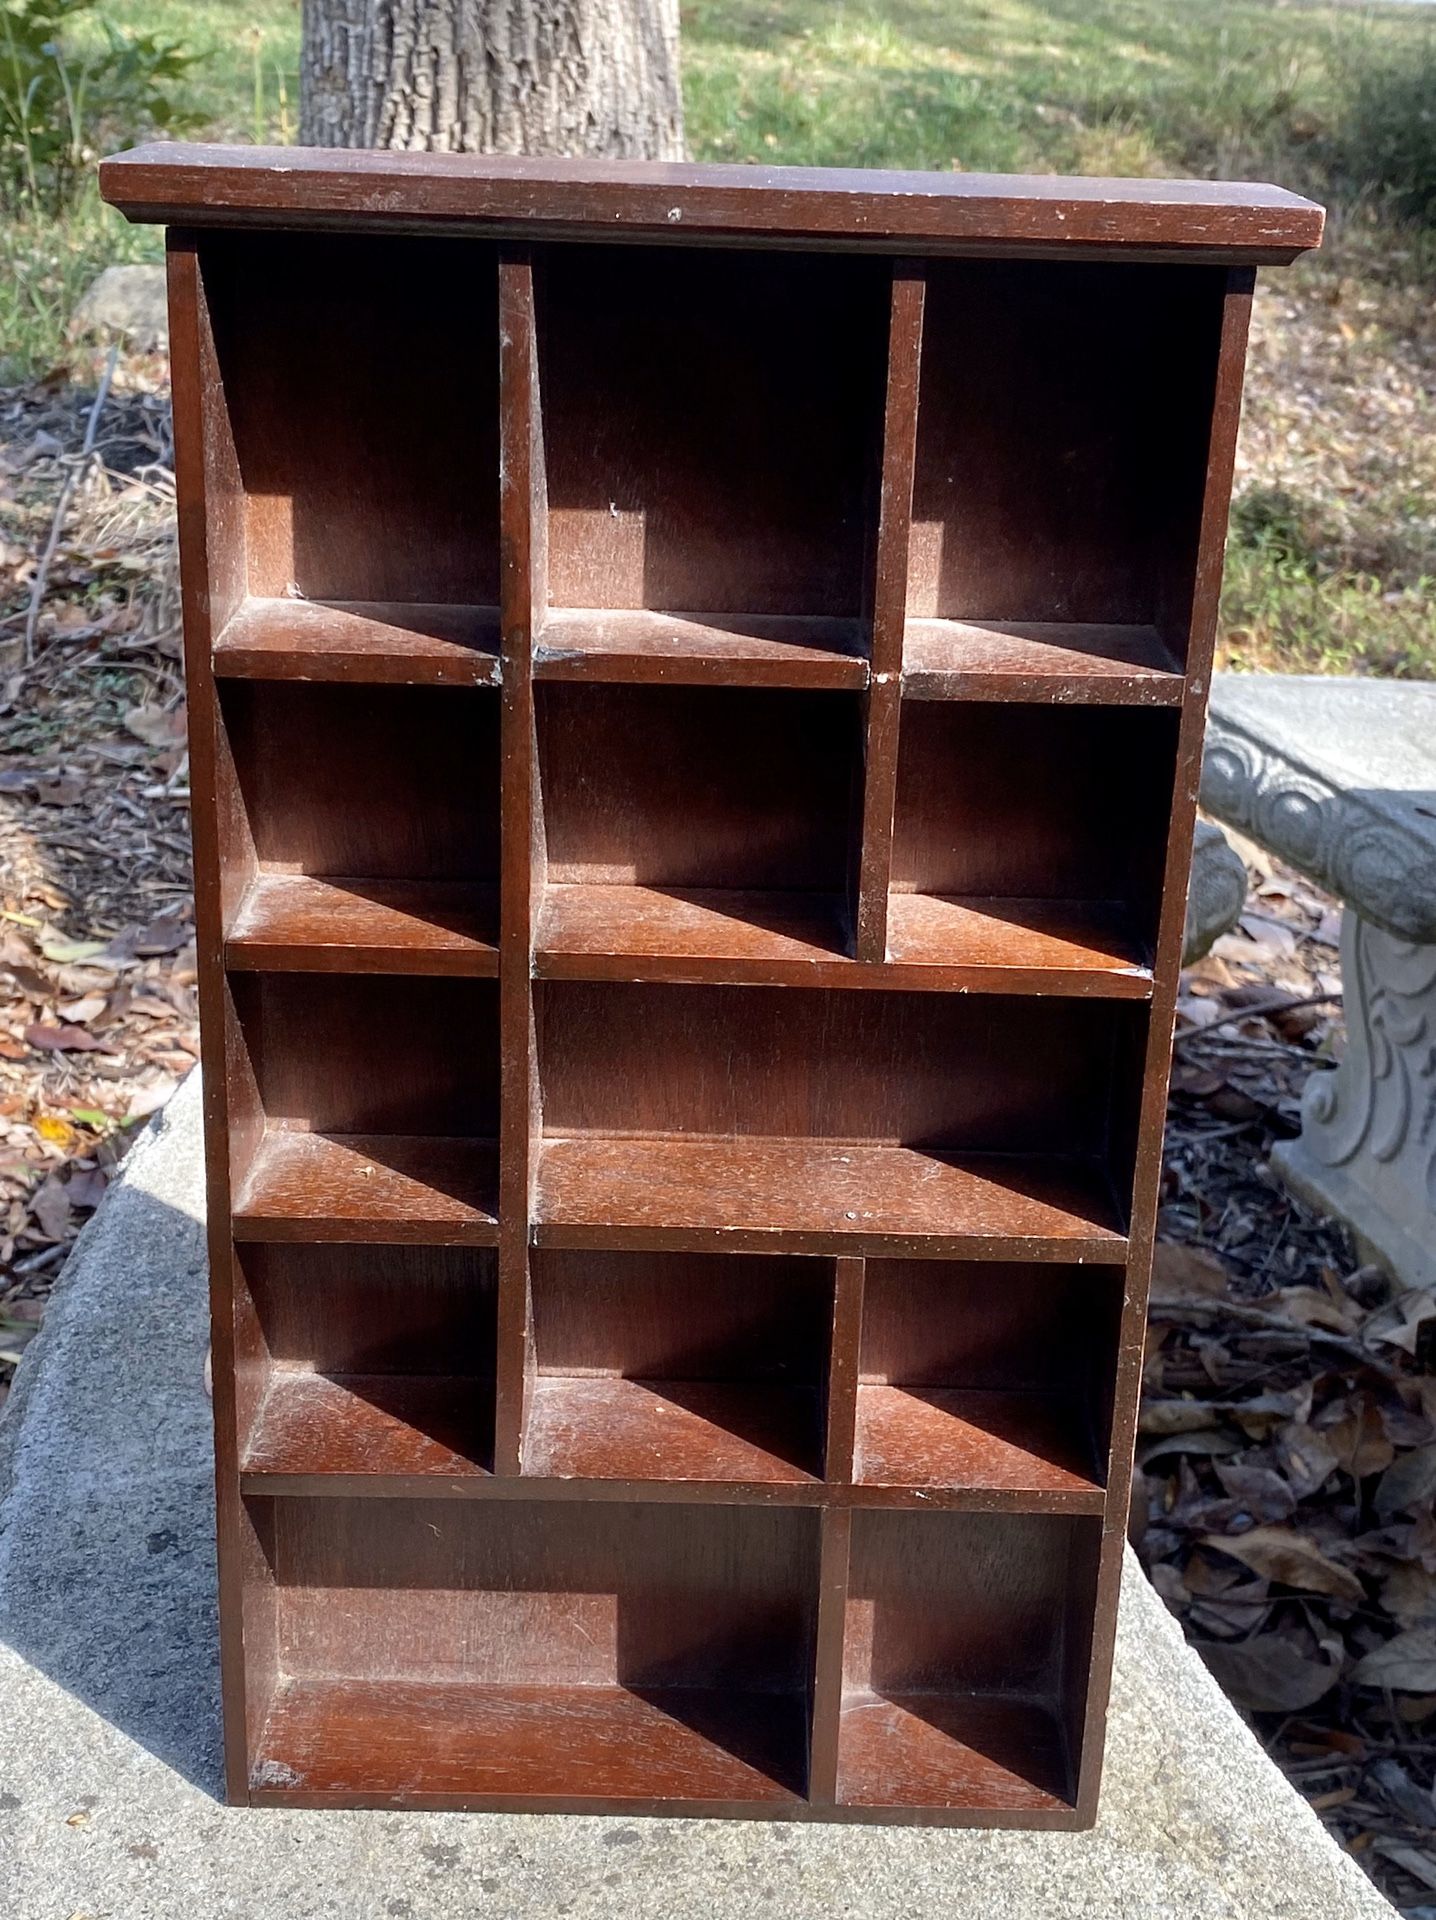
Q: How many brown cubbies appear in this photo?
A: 13